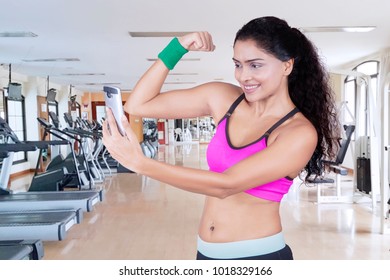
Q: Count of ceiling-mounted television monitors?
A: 3